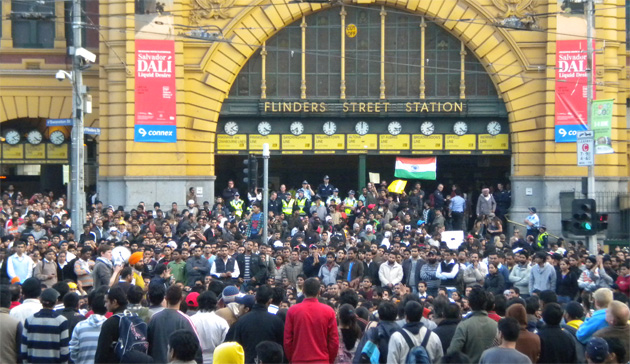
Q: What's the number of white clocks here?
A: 12